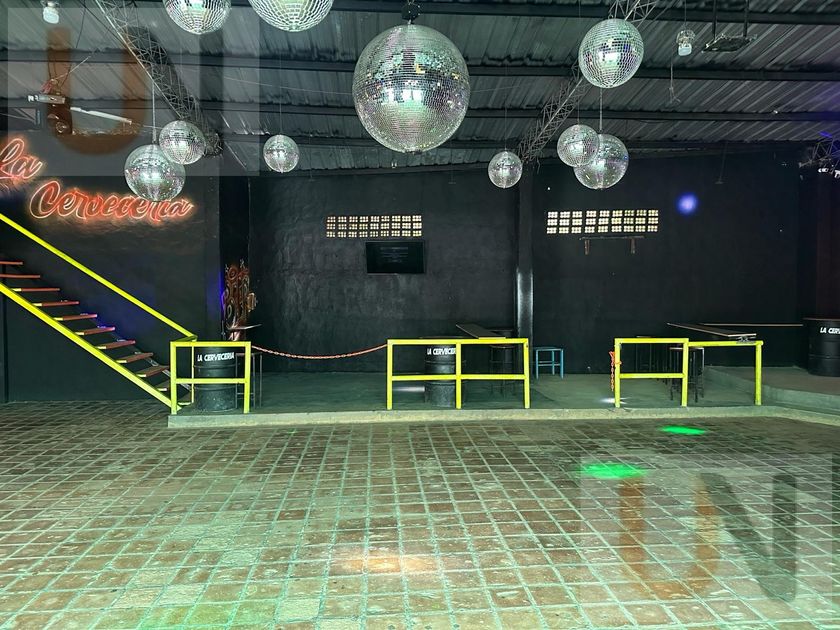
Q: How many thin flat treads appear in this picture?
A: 11